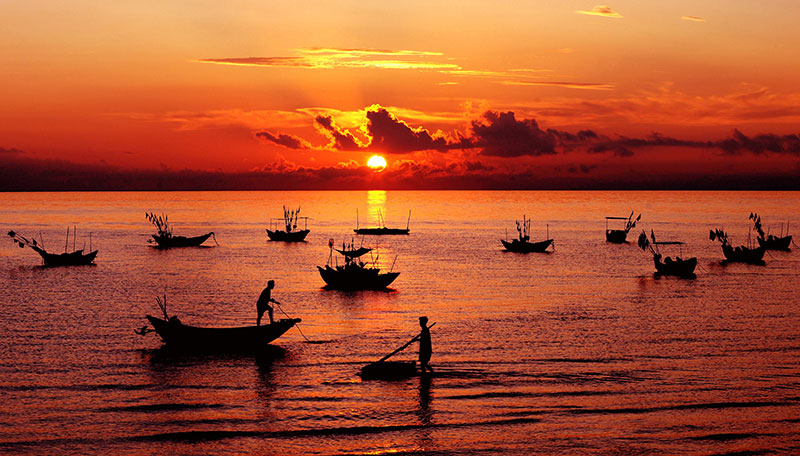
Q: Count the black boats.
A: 12